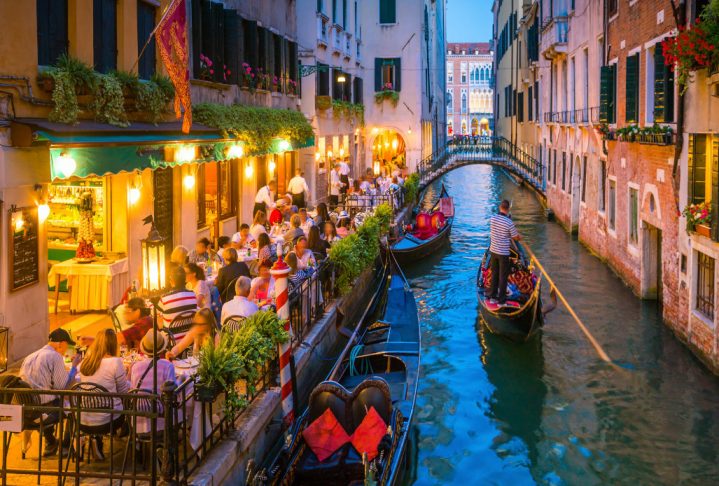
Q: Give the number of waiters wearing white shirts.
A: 4